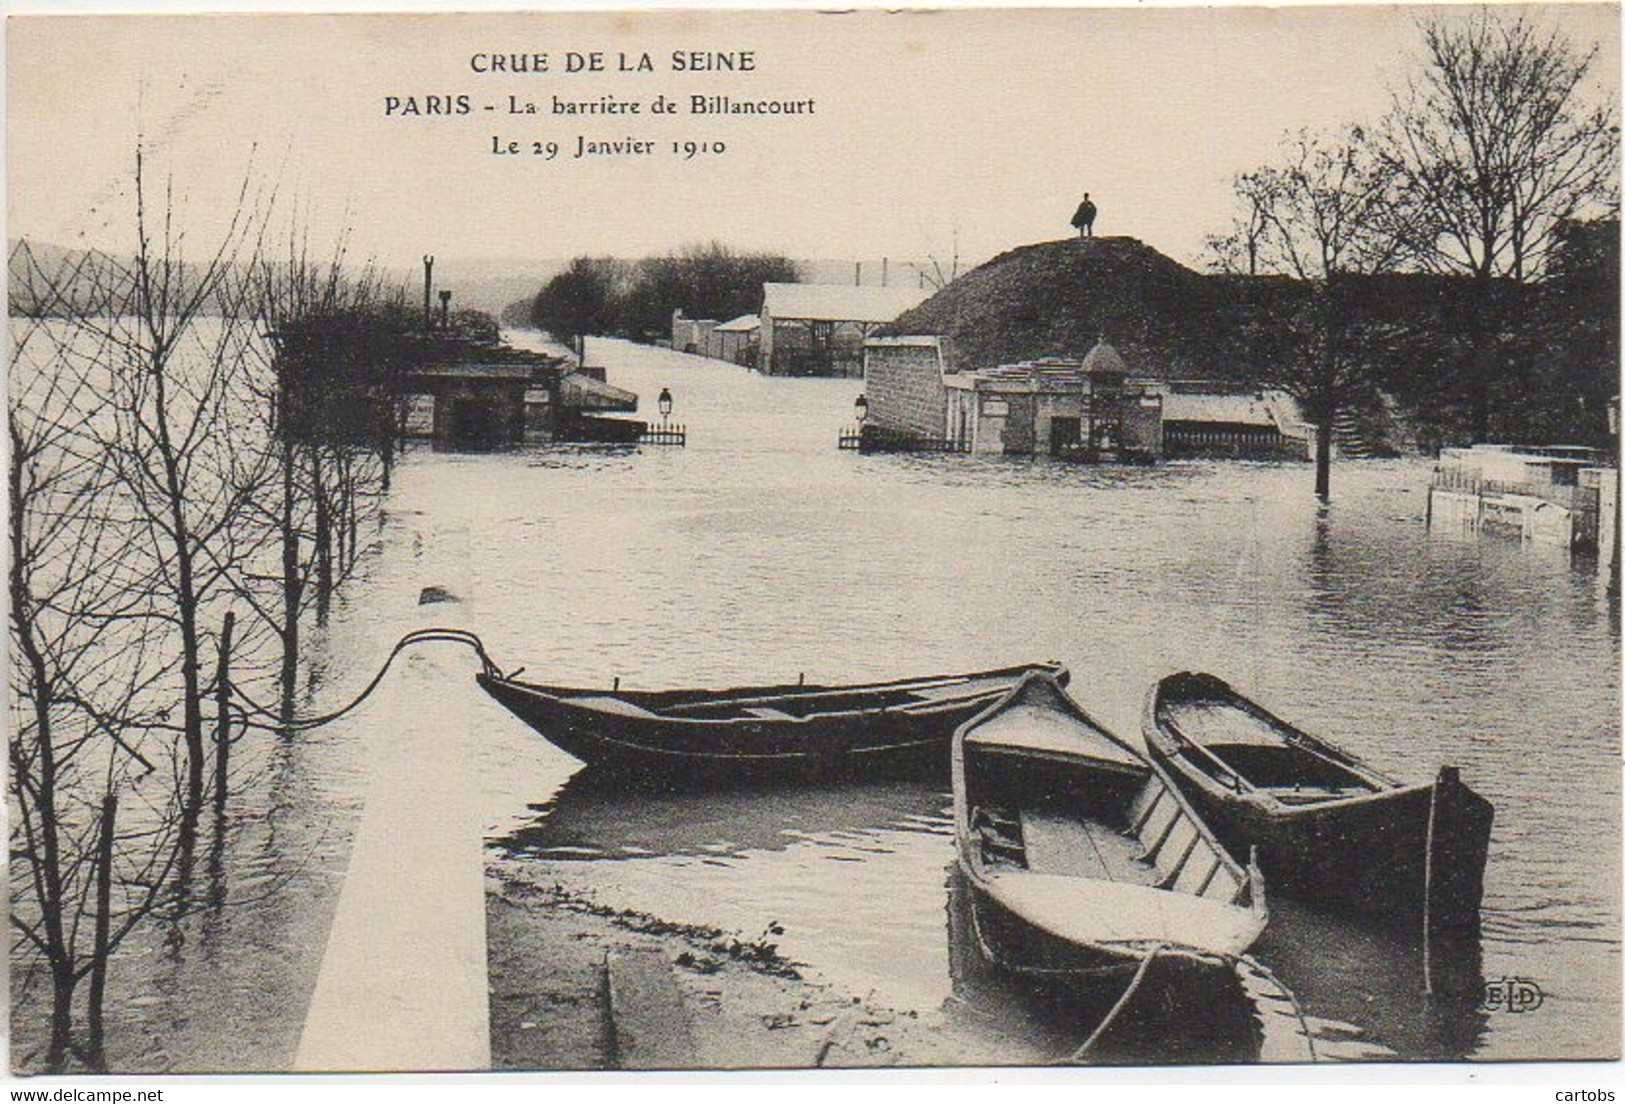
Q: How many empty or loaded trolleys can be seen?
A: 0